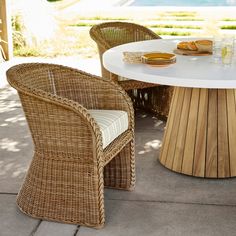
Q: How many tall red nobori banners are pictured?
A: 0